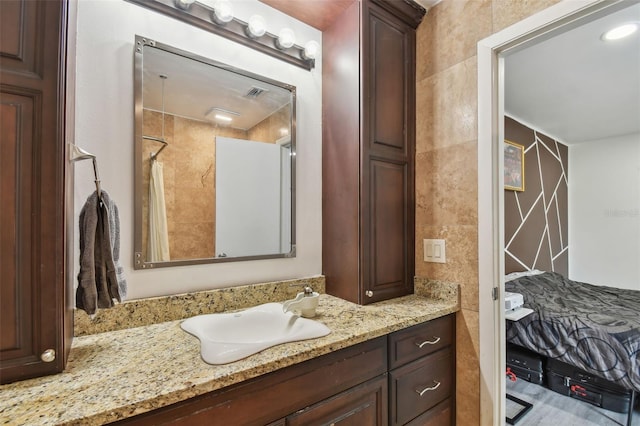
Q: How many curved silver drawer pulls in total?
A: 2